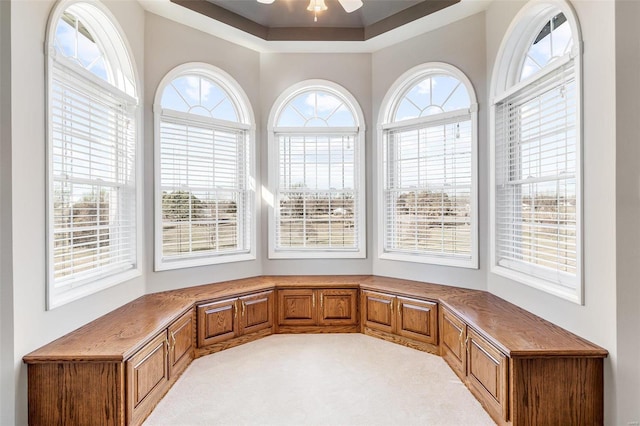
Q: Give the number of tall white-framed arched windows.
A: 5